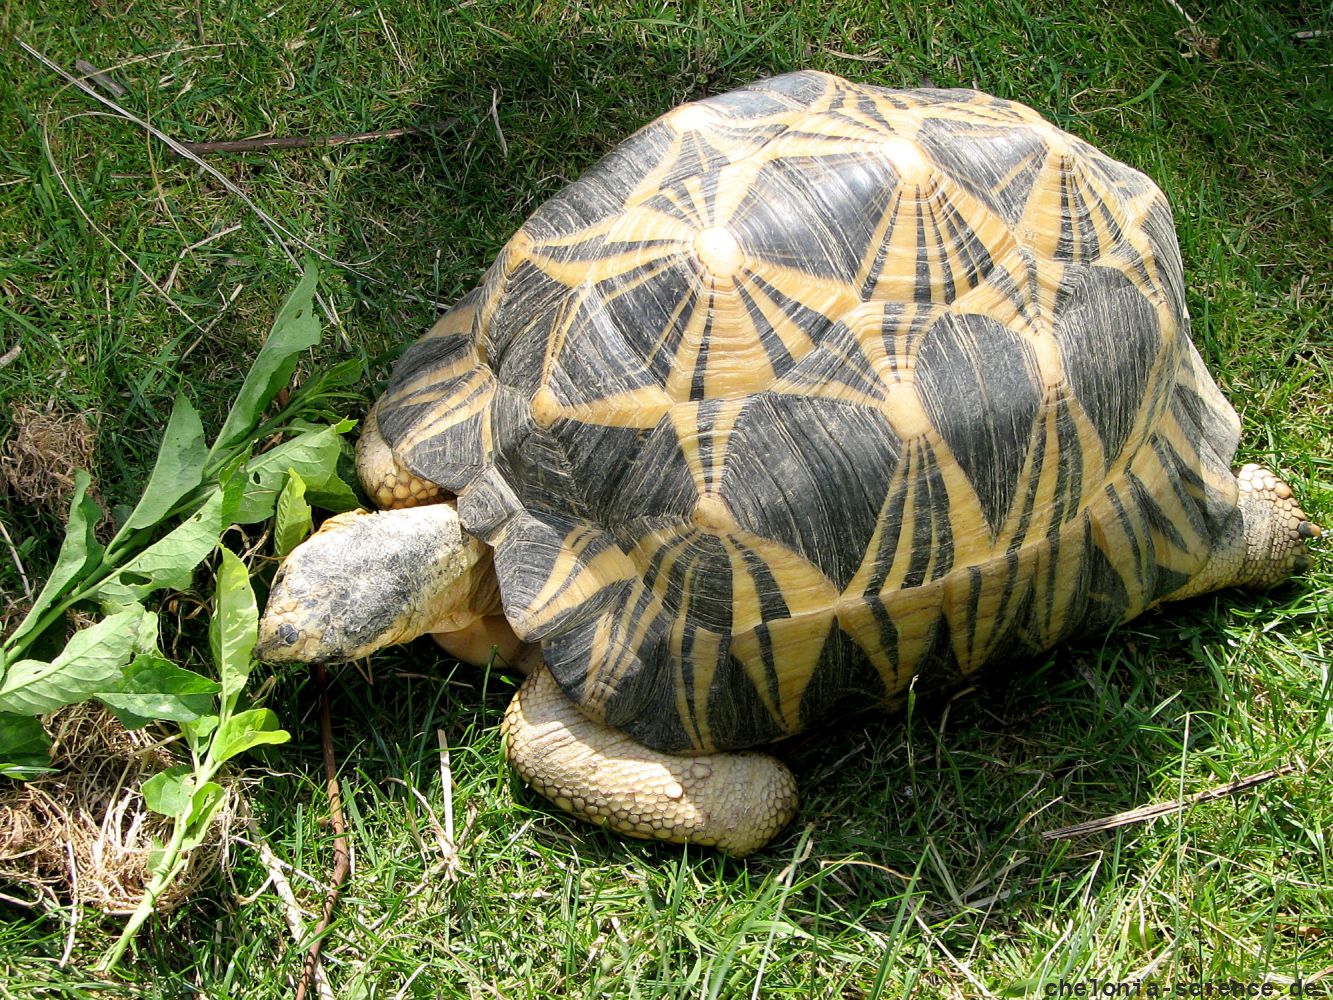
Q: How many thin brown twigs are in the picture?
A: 3